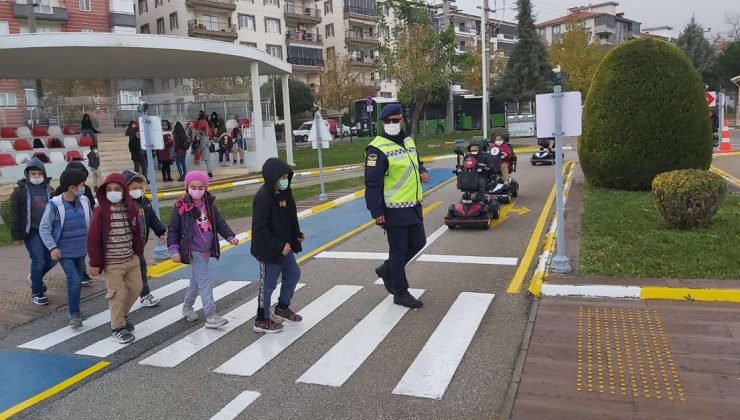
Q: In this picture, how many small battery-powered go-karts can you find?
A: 3